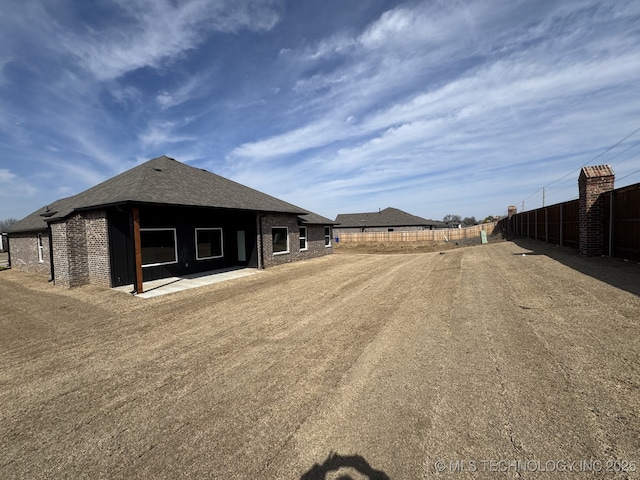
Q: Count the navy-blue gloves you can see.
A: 0